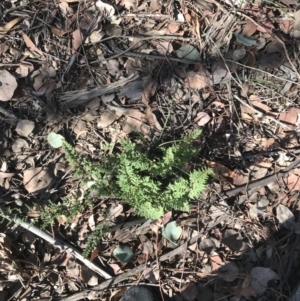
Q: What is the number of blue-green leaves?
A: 5